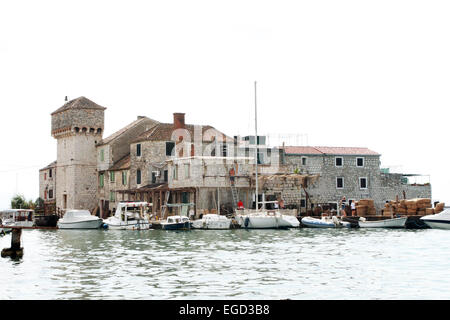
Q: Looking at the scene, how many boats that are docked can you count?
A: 9